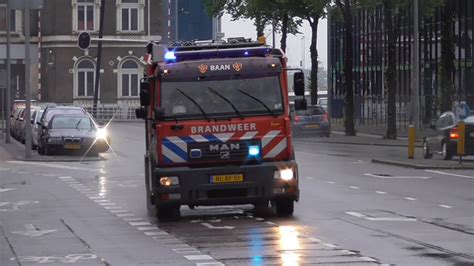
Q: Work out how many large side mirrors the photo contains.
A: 2